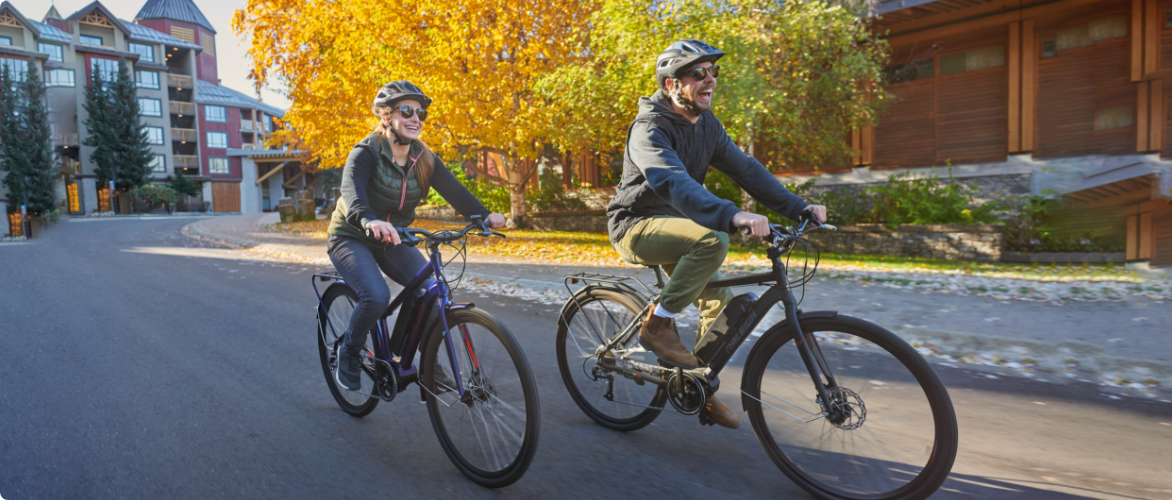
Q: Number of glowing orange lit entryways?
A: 3